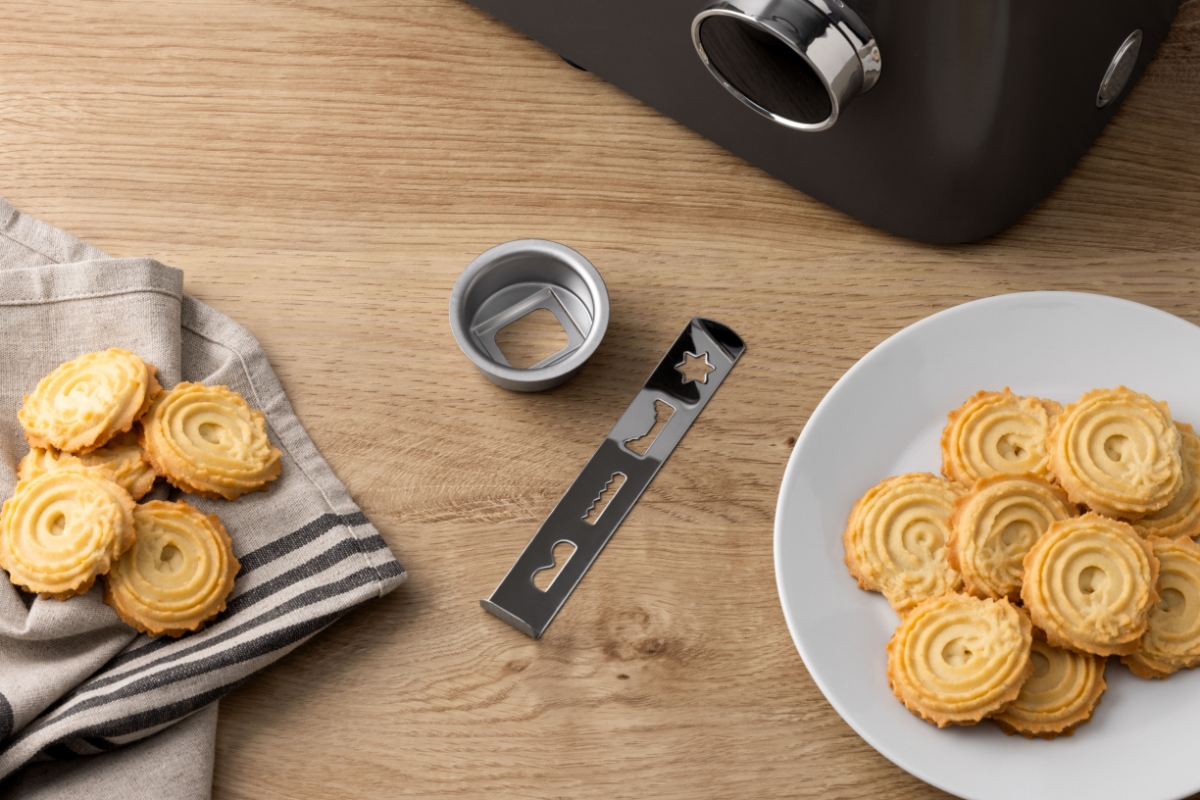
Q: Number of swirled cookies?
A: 14